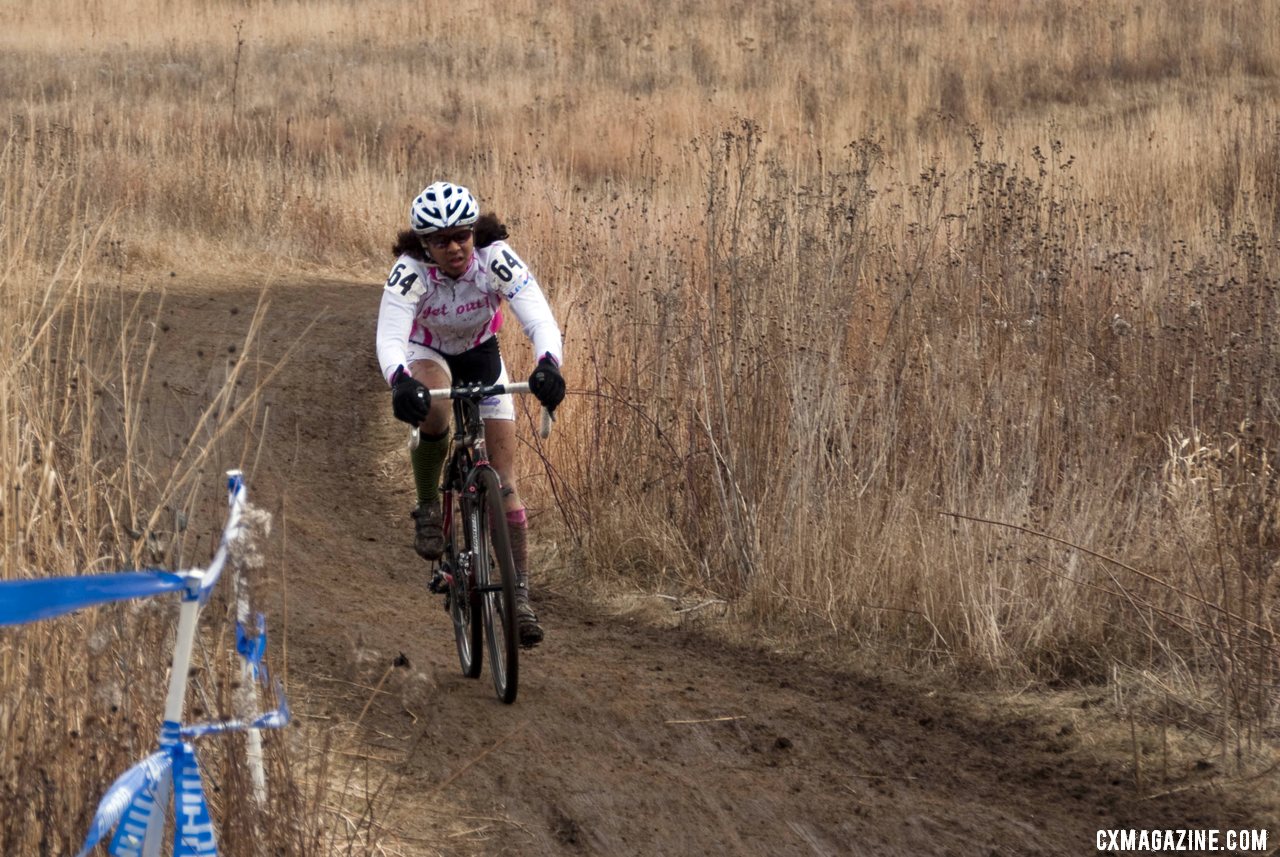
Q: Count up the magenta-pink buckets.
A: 0